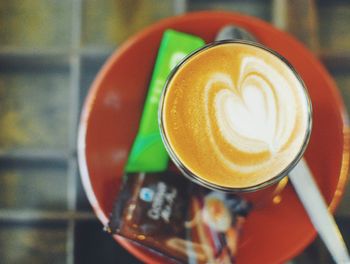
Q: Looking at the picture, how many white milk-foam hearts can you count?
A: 1